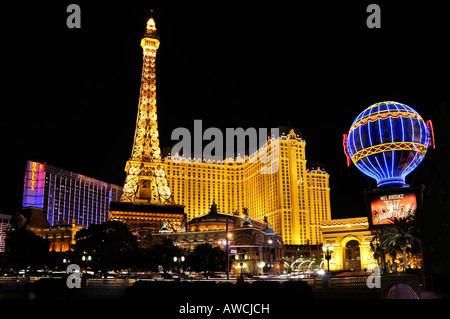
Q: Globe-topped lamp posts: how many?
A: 5